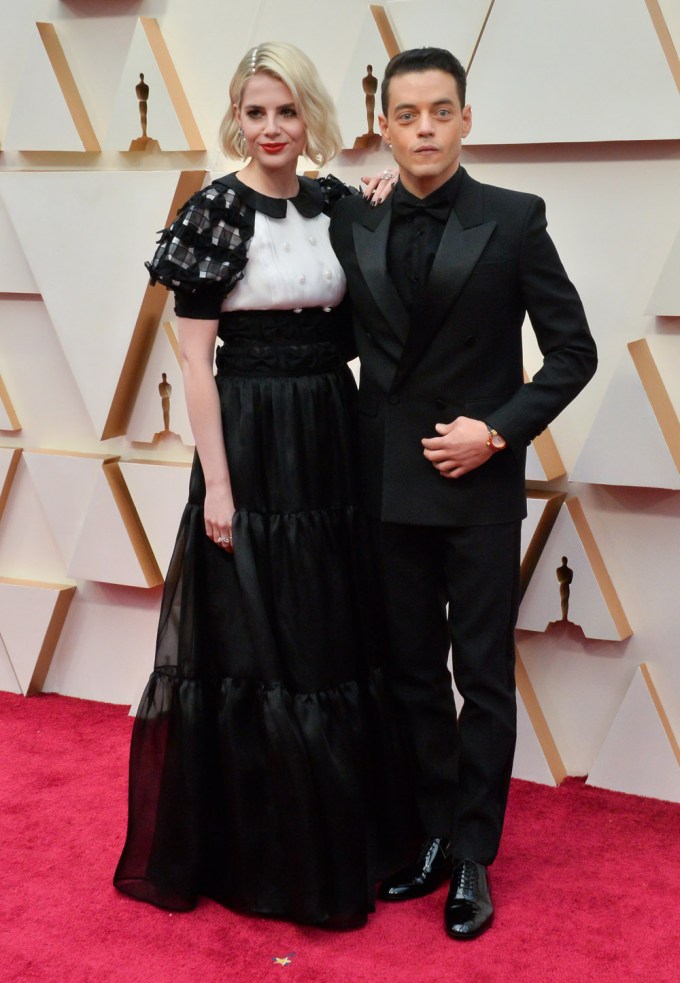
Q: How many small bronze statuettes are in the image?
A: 4